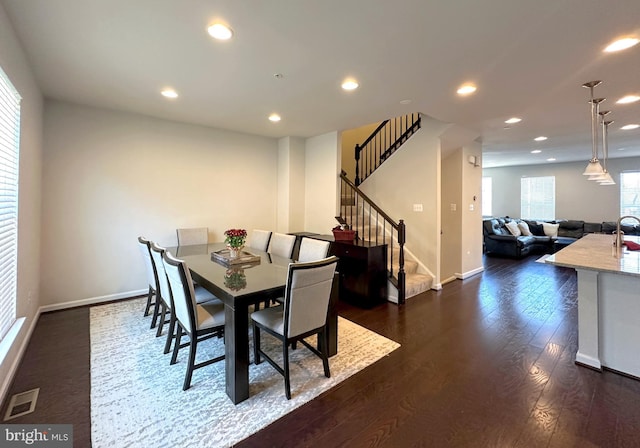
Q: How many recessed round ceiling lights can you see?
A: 12